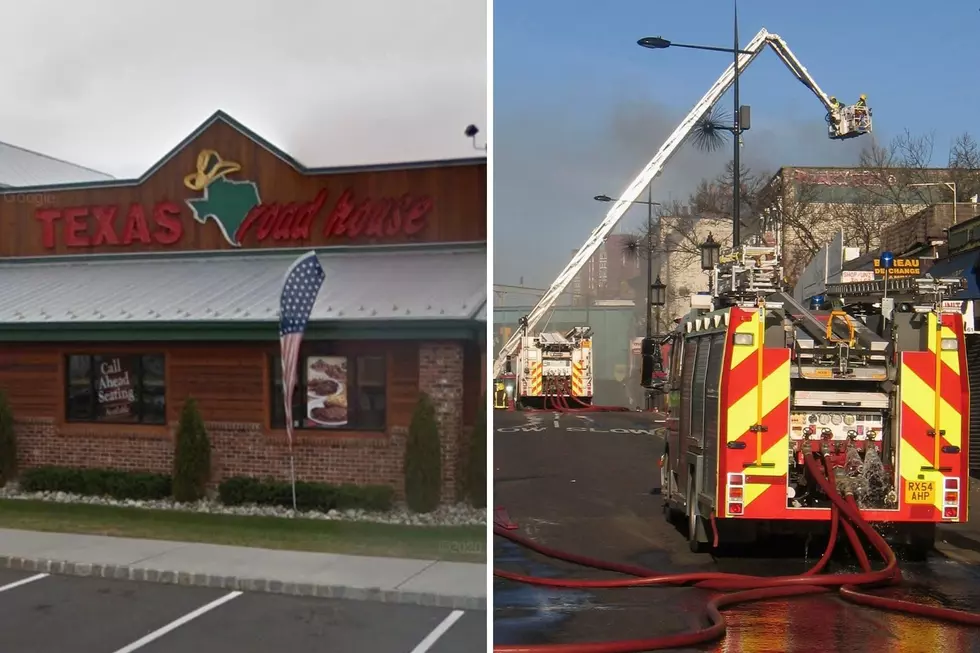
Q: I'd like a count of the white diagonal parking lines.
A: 3